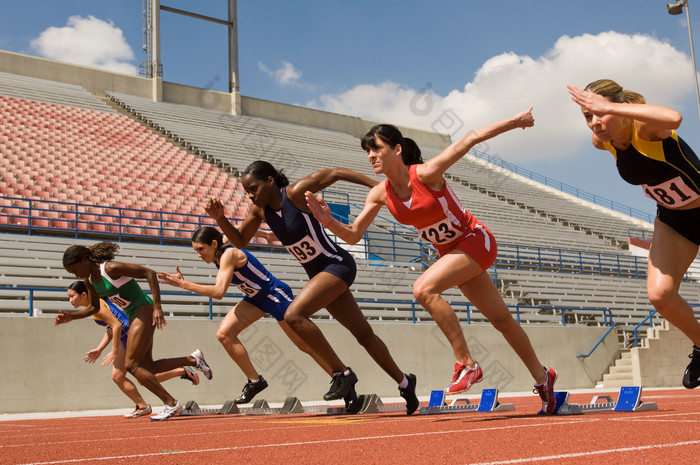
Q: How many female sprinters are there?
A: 6